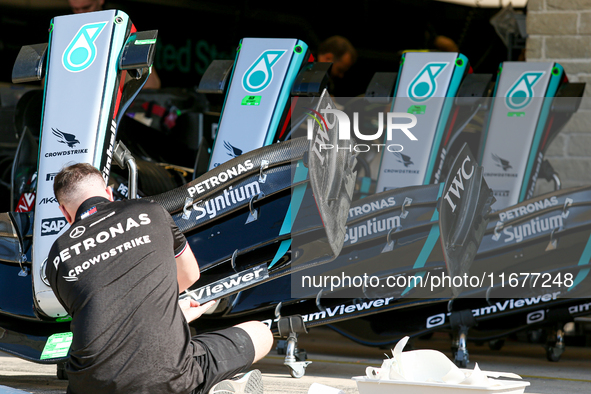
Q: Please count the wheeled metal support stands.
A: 3